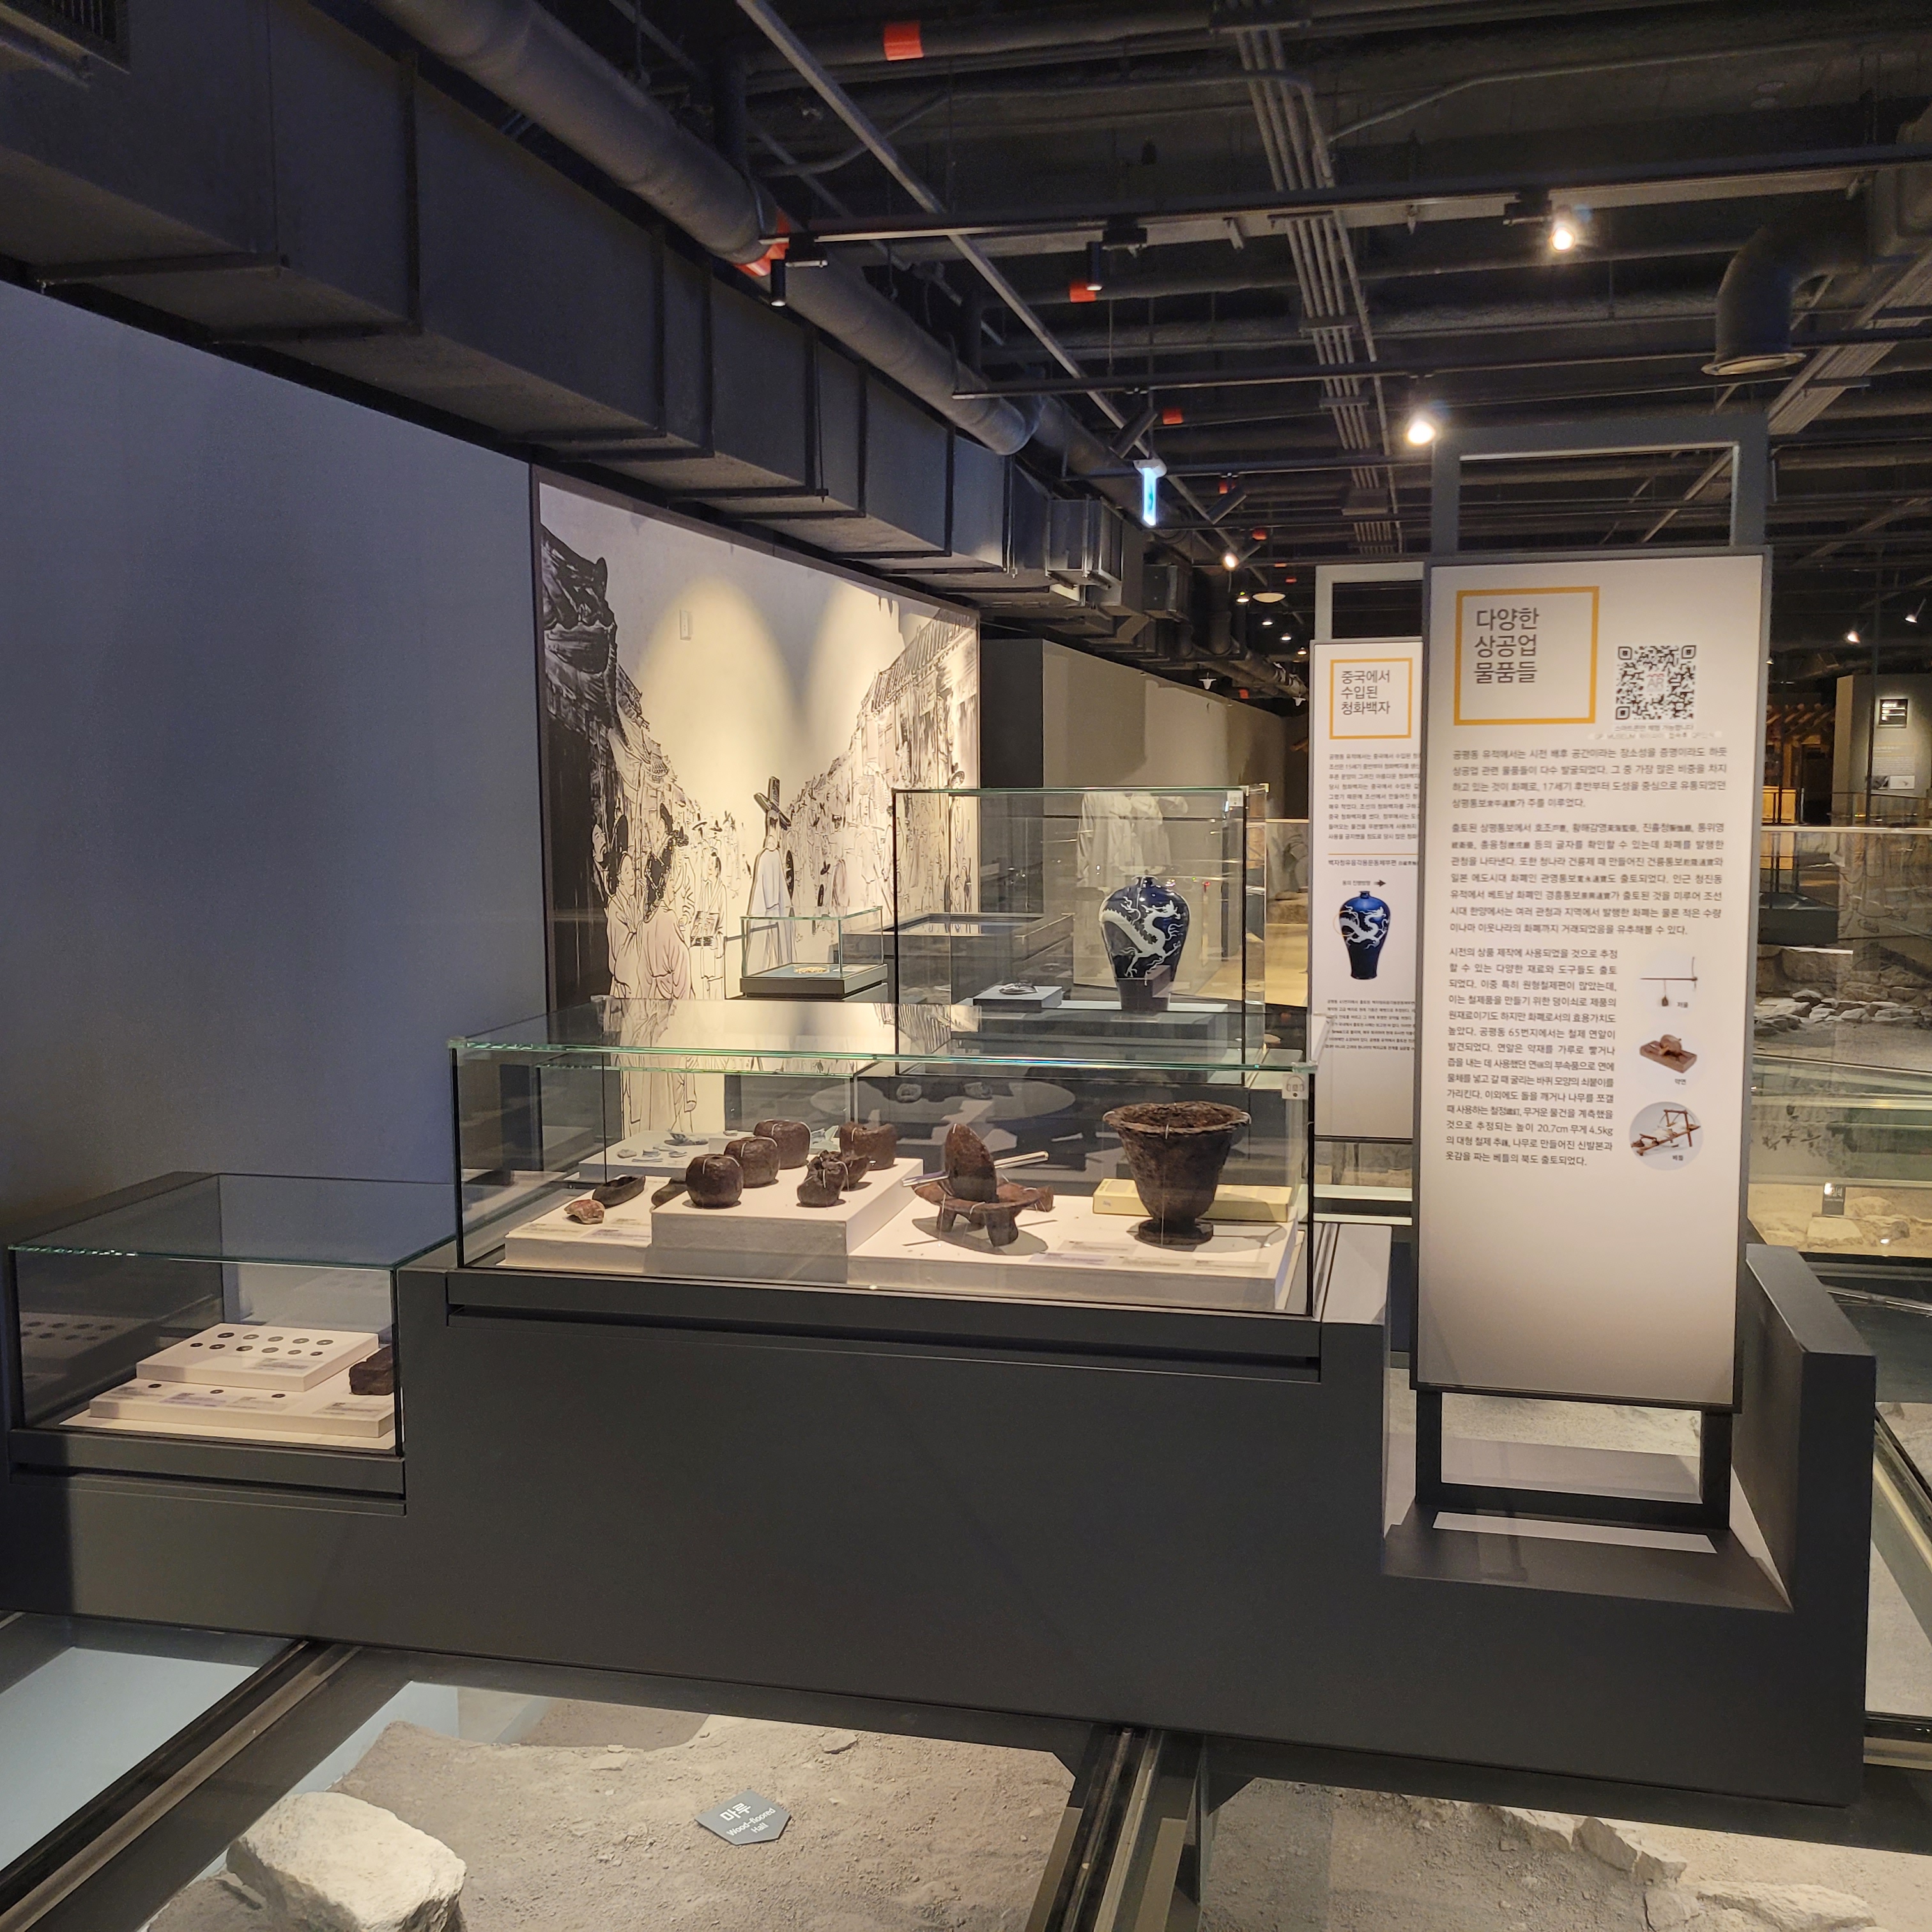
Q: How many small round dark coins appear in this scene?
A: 14